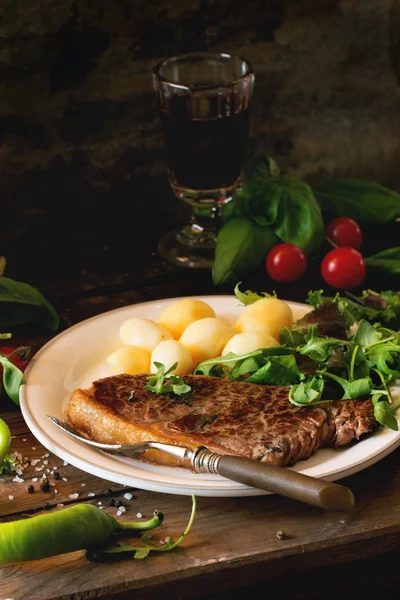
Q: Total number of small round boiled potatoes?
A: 7